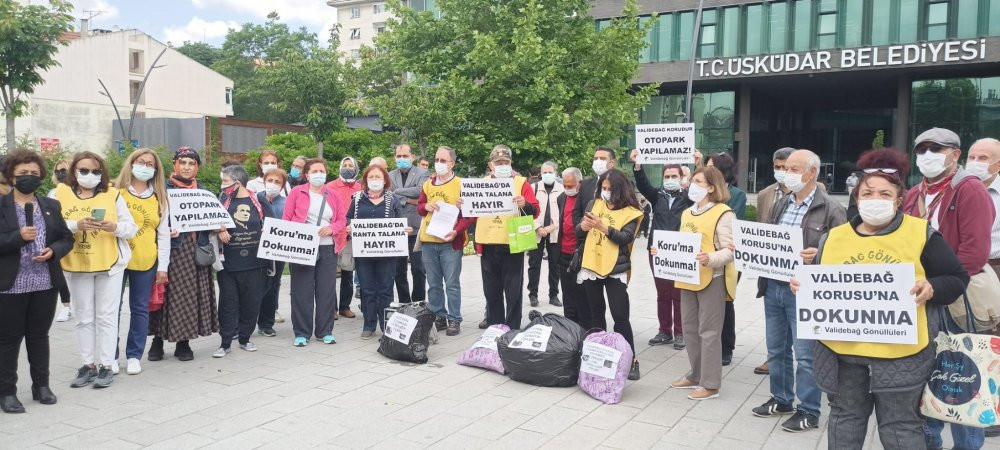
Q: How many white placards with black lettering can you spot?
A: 8